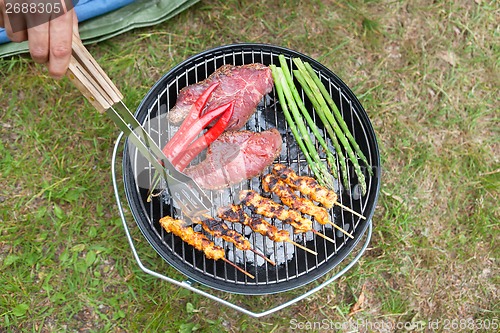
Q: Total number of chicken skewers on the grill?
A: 6